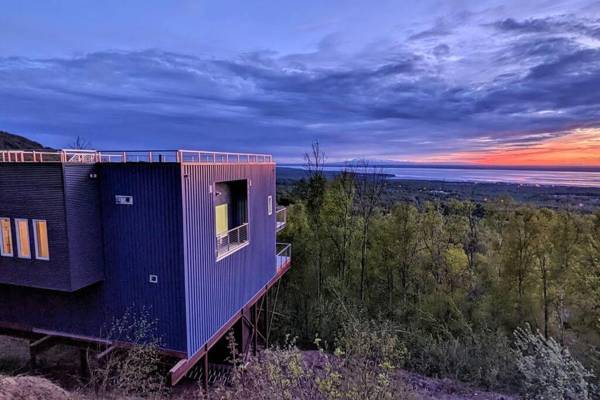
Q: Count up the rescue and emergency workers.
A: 0